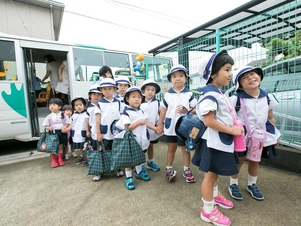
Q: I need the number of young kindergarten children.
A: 11